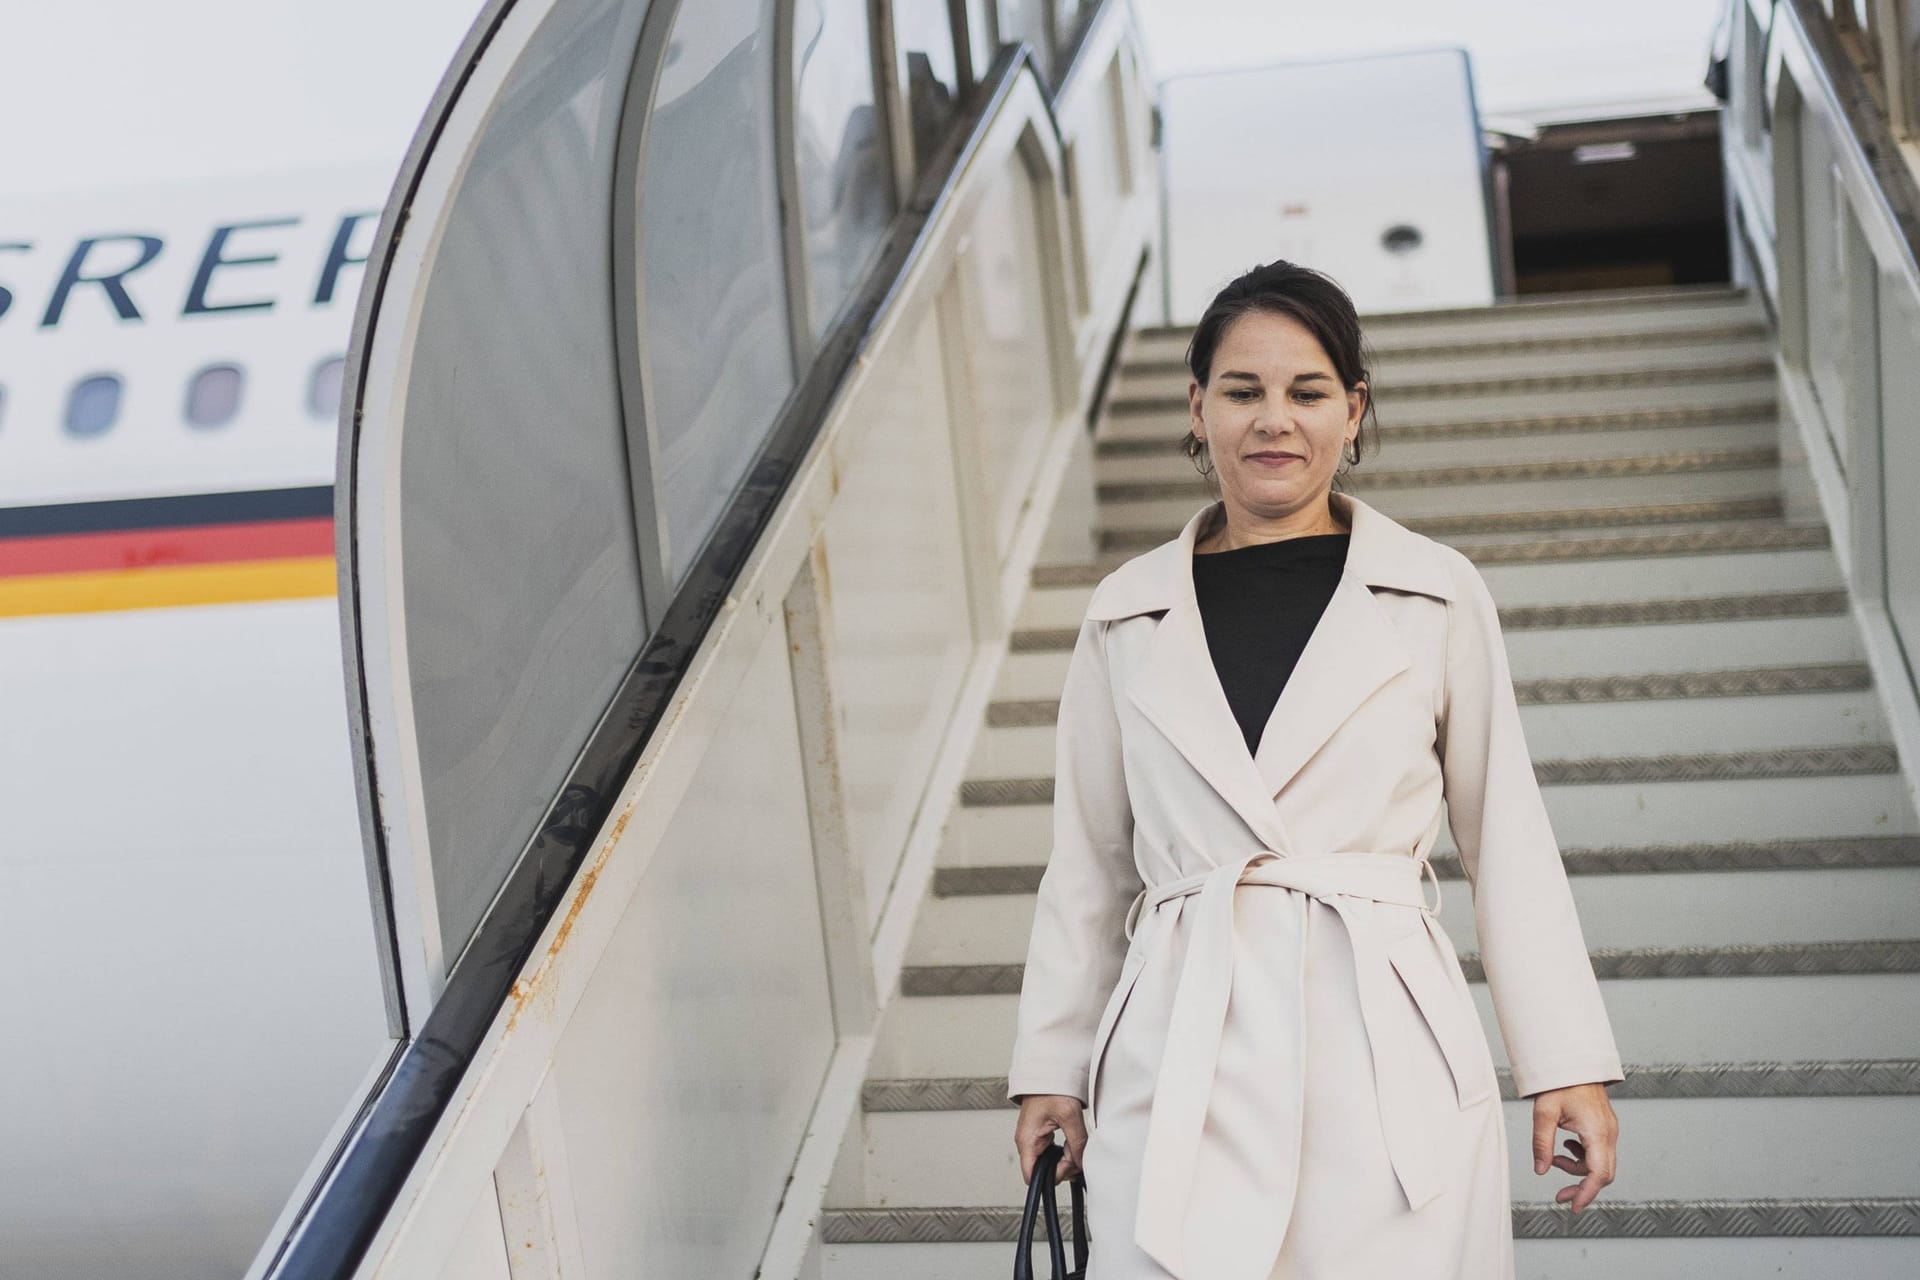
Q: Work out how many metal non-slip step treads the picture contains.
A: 14